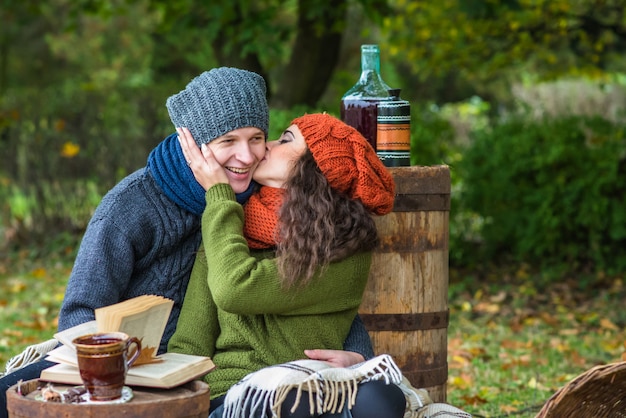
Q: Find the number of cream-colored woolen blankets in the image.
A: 1